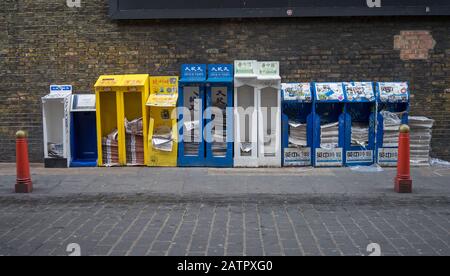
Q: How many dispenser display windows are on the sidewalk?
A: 13